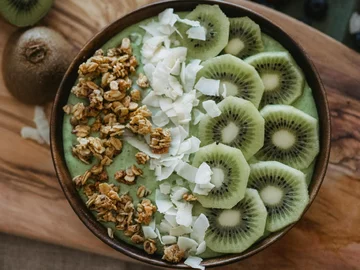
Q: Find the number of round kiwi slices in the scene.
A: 9